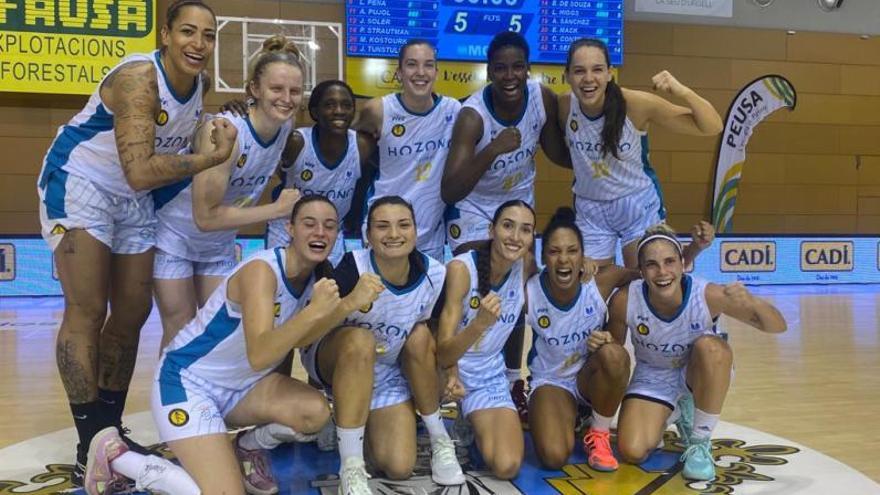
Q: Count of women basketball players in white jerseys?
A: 11